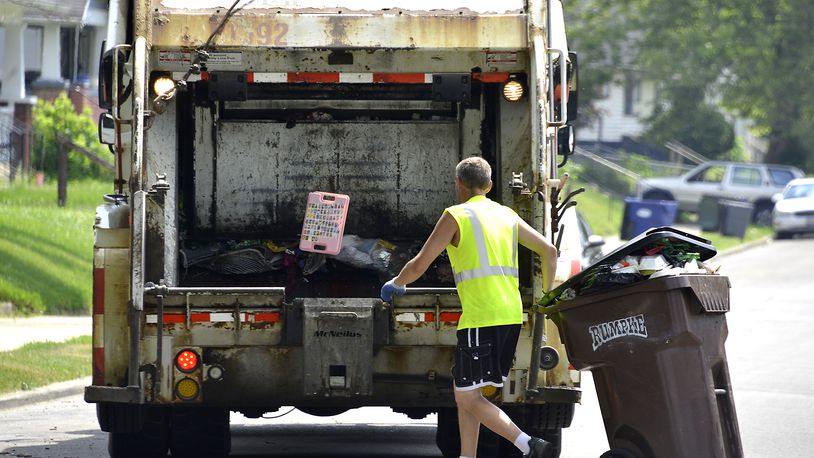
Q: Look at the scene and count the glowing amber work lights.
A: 2